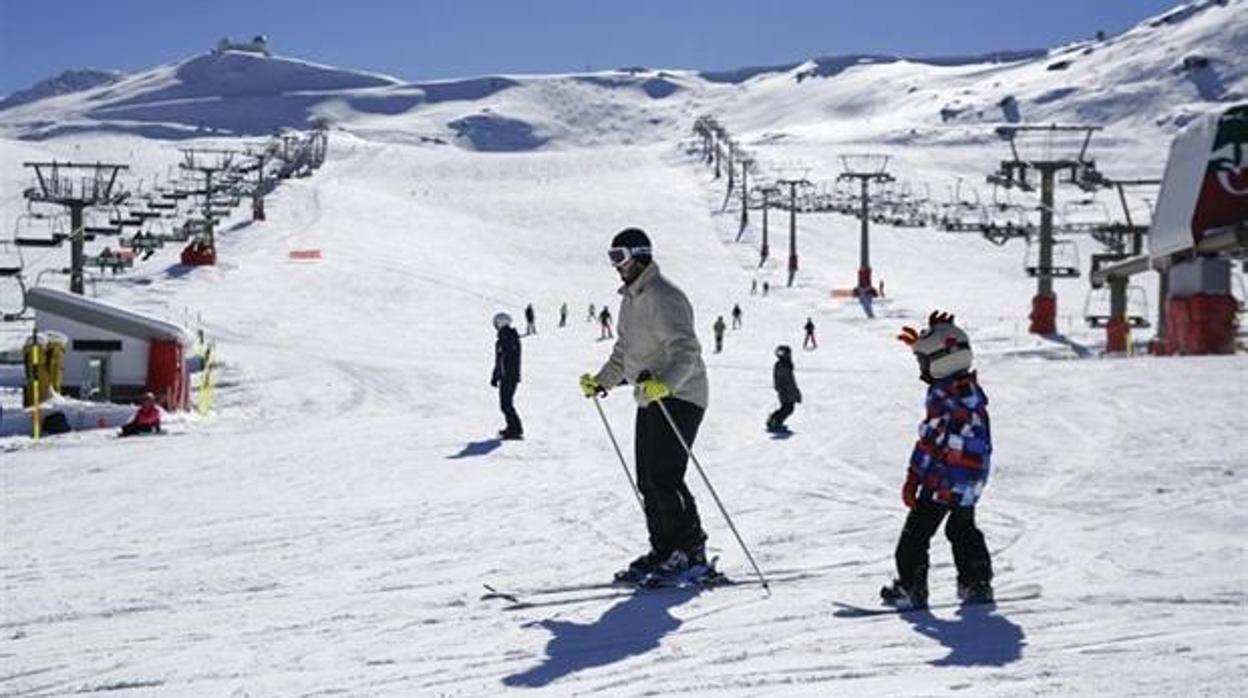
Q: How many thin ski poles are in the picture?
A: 2